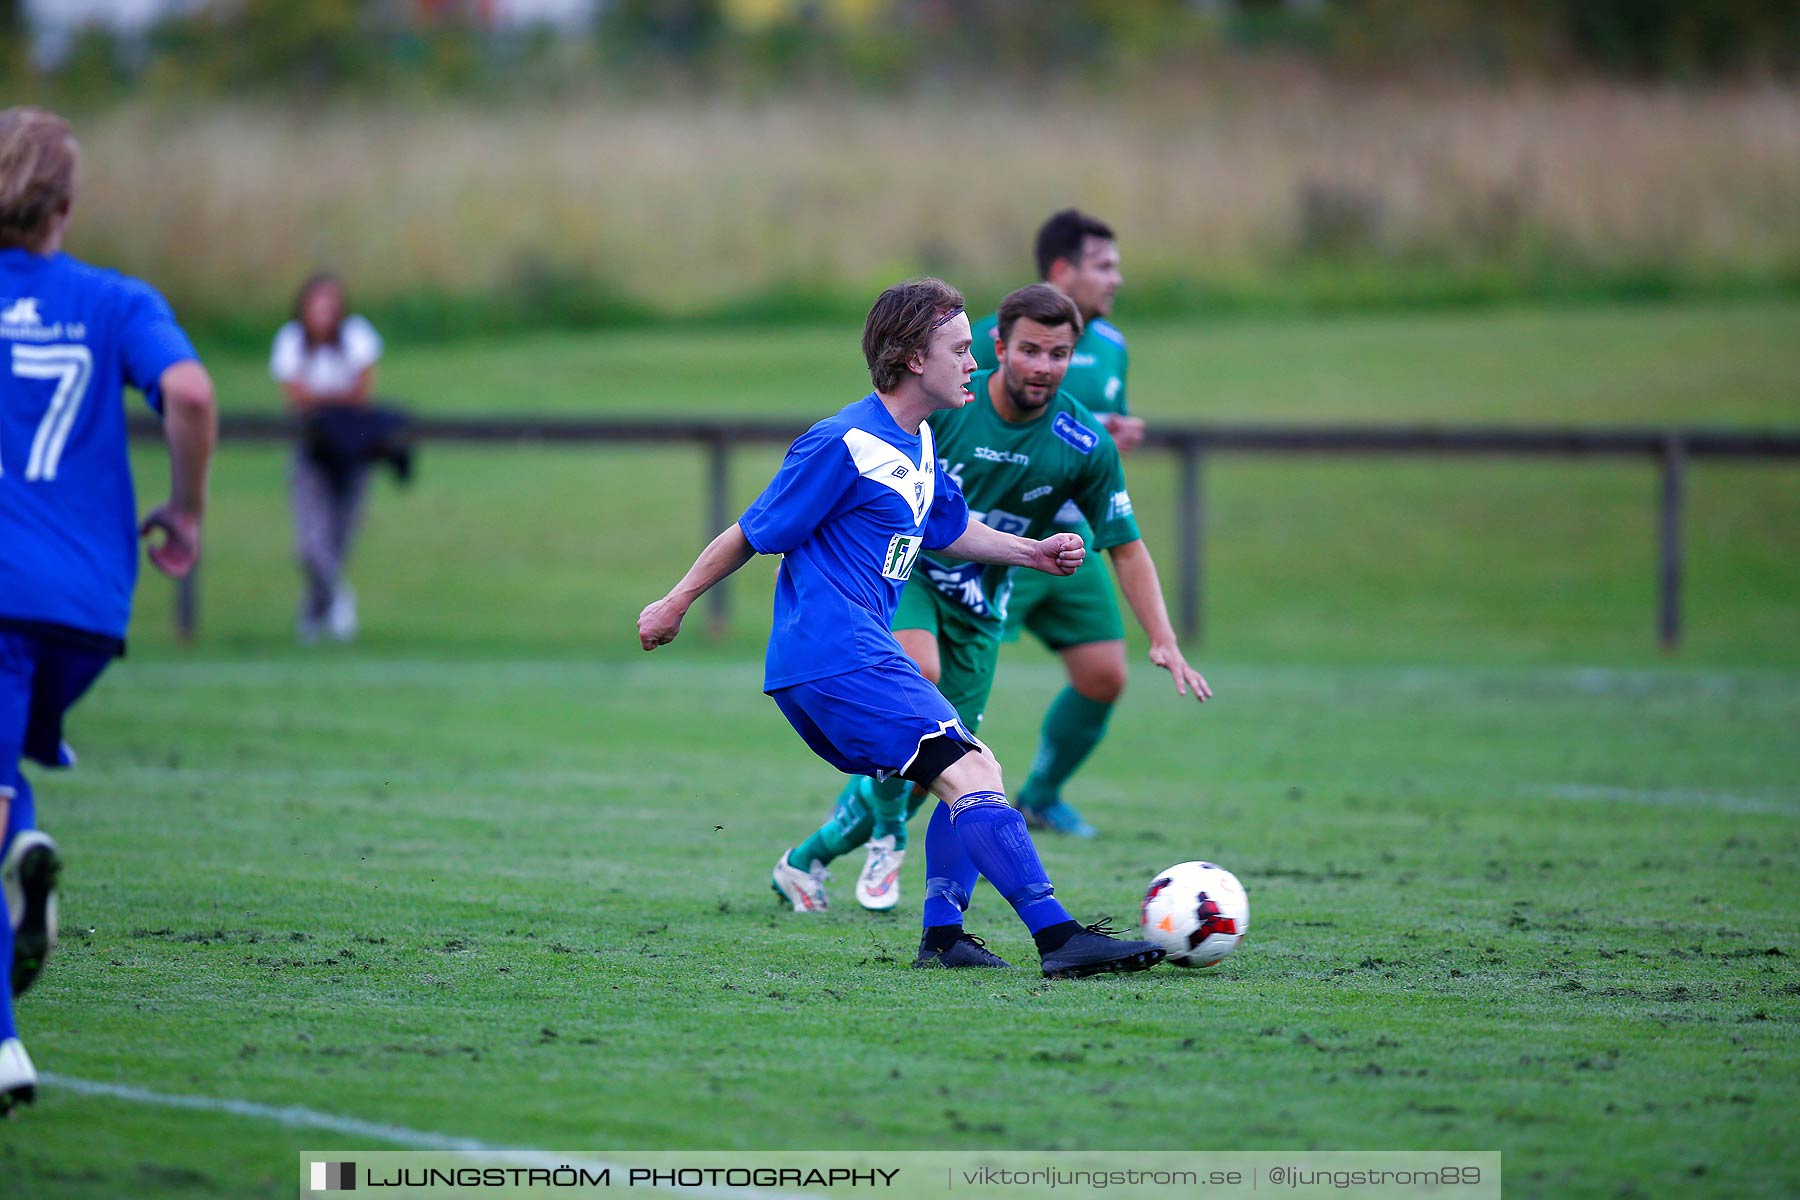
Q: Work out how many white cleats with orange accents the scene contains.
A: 2